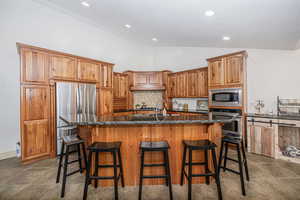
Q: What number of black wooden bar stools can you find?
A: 5